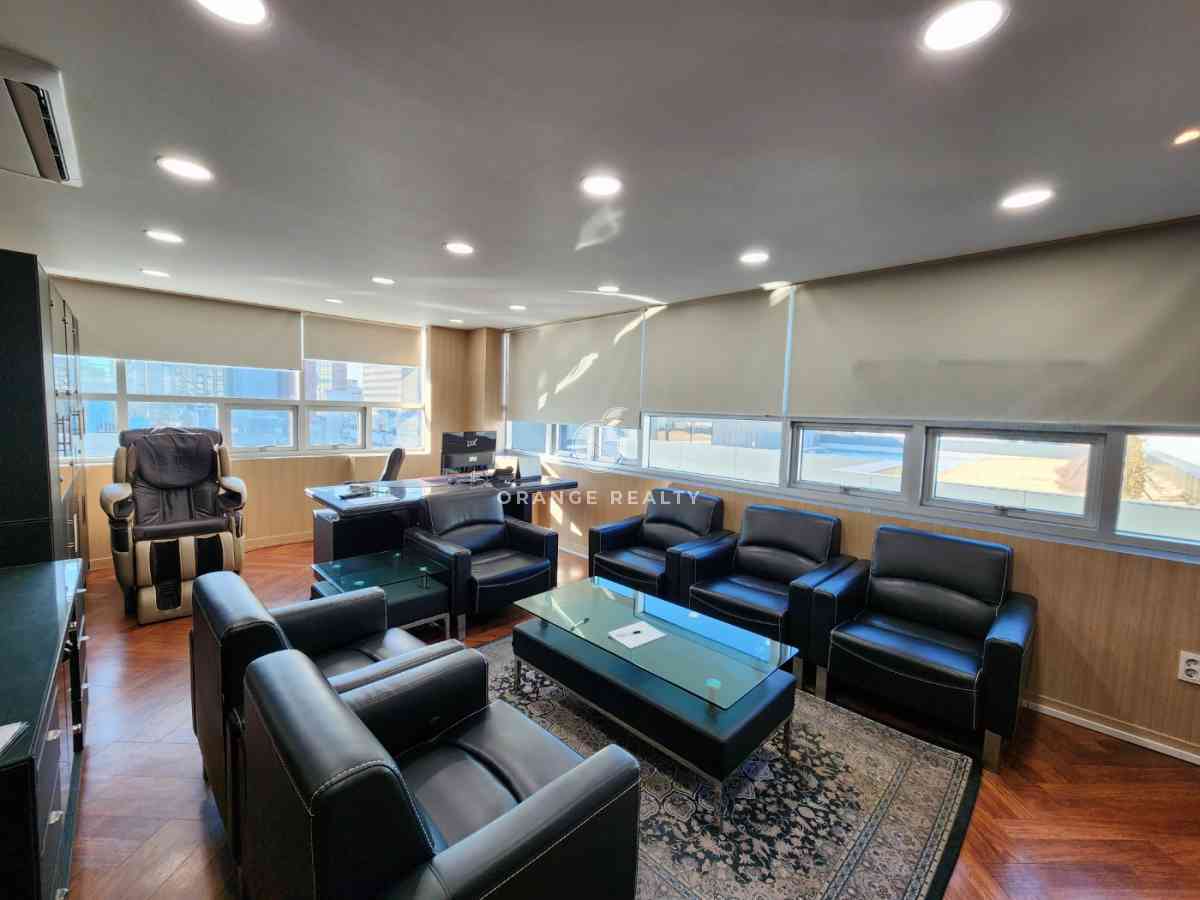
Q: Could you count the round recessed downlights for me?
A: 15